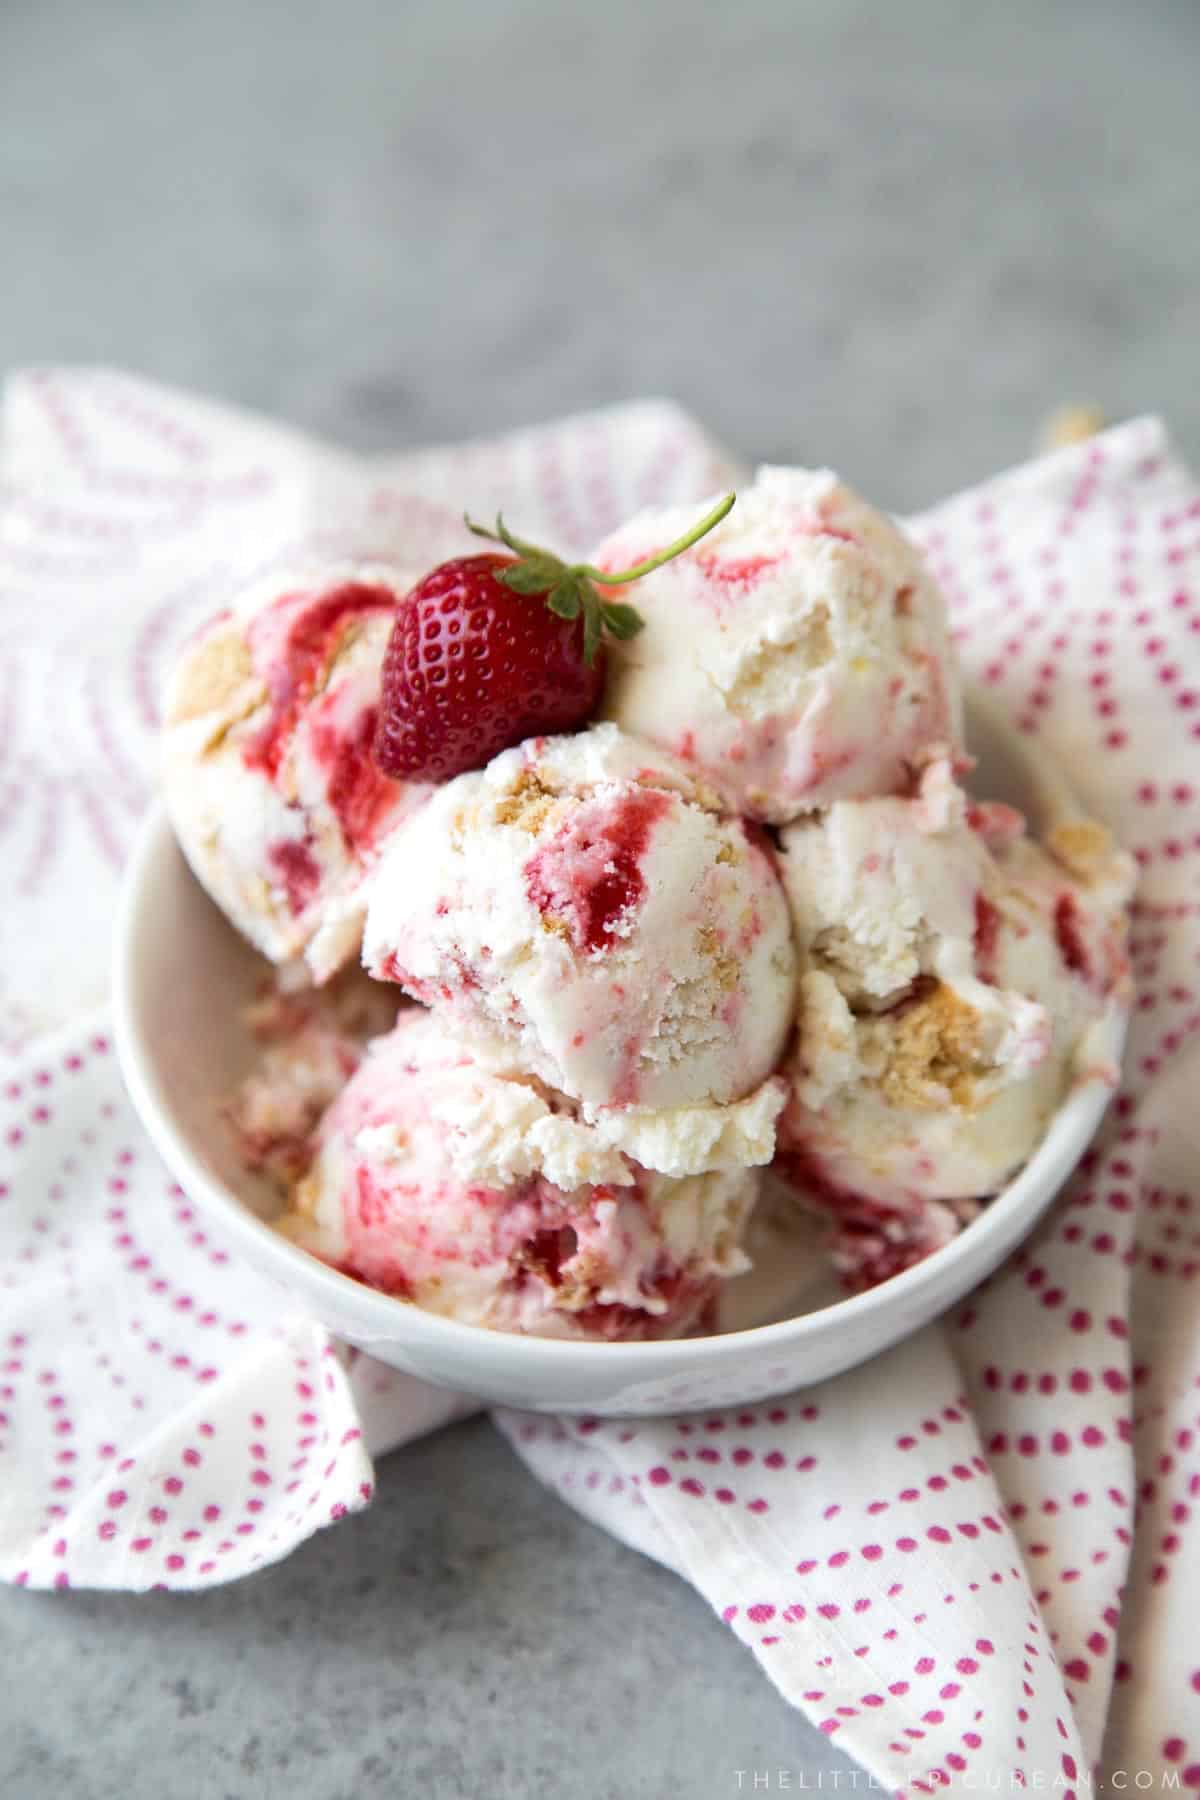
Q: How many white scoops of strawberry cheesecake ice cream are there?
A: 5